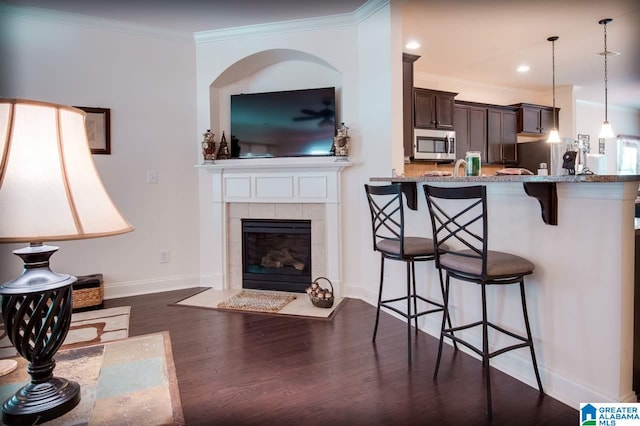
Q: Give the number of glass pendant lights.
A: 2